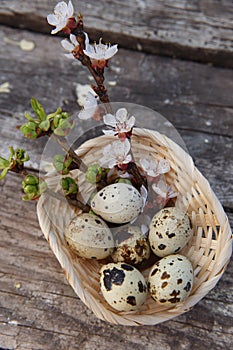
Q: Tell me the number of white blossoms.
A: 8